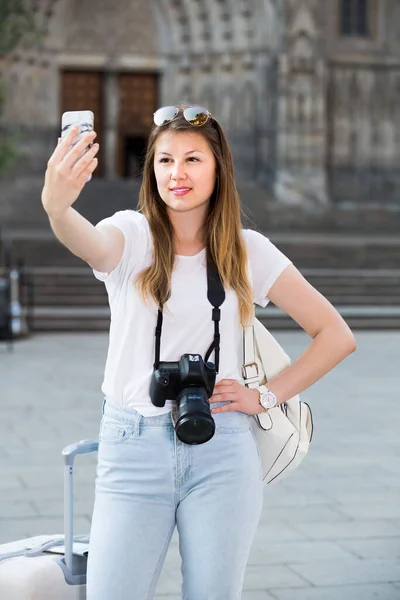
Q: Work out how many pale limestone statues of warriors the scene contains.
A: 0